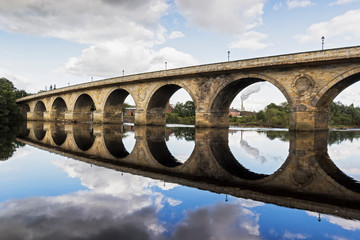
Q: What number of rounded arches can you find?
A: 8